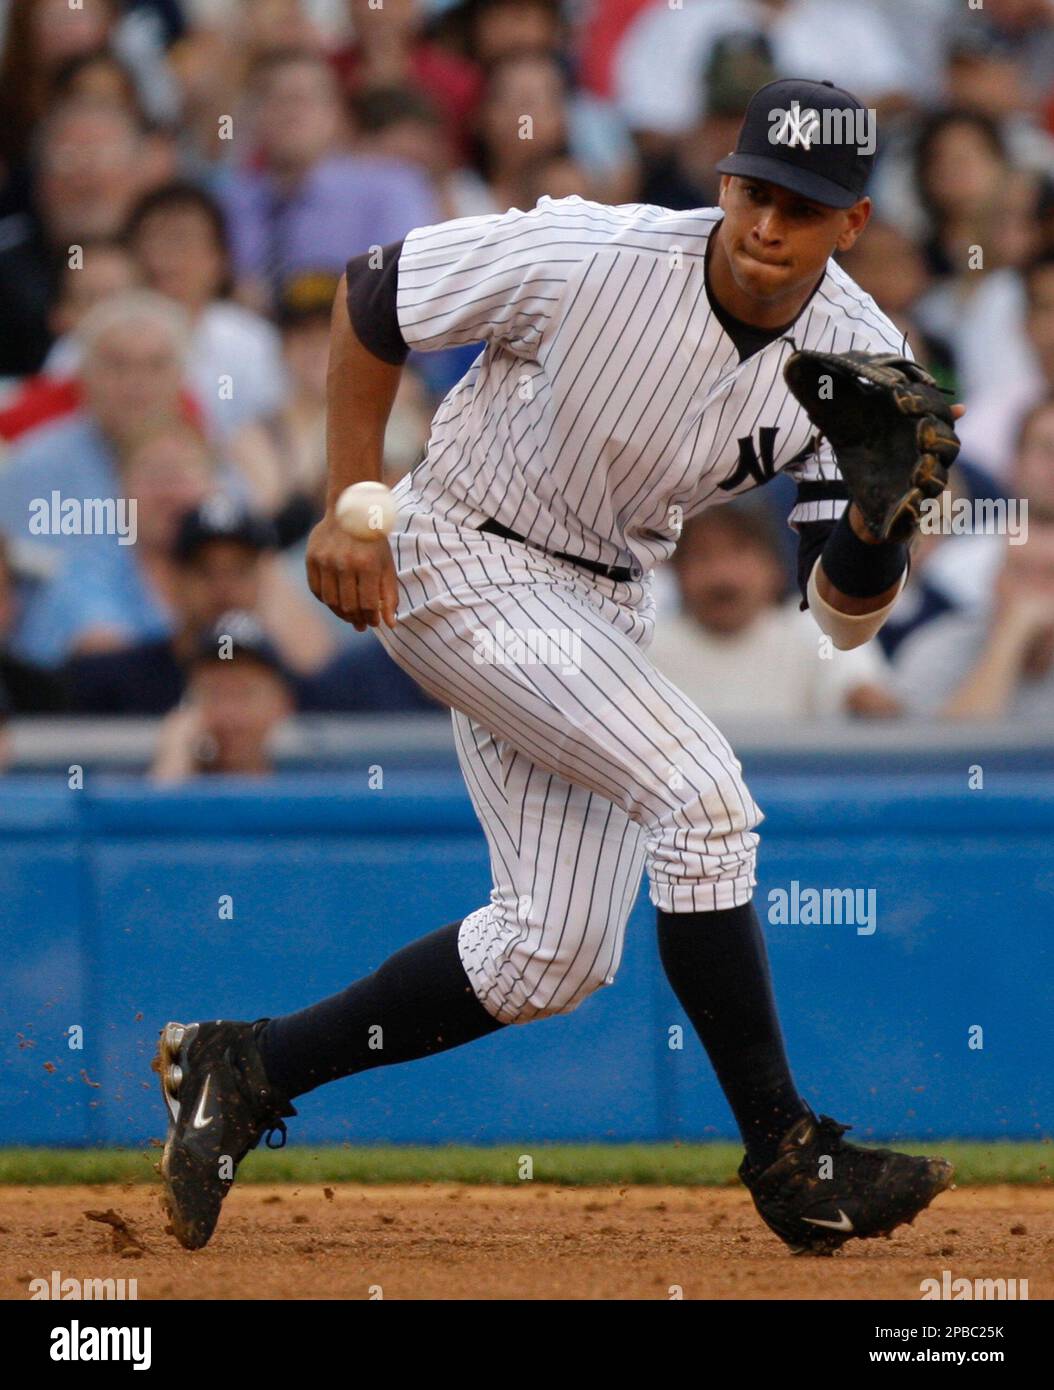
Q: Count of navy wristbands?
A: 1